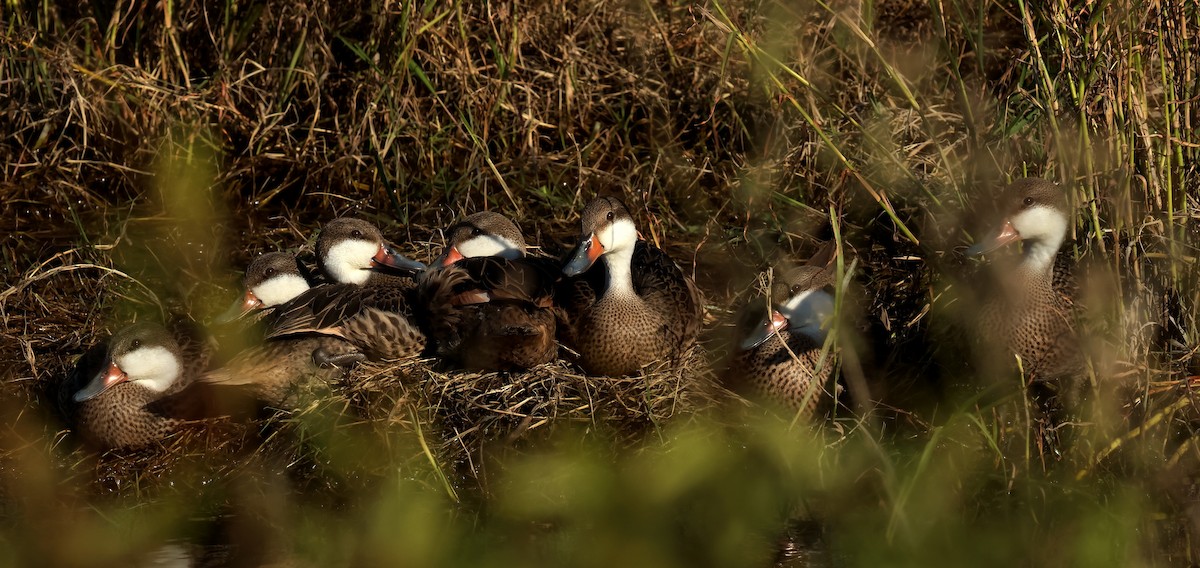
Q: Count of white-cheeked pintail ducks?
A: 7